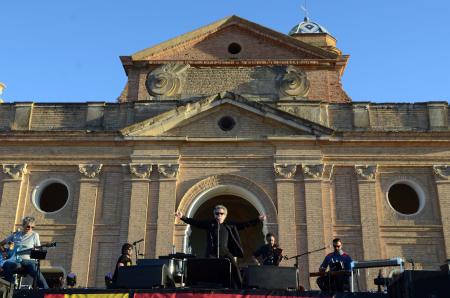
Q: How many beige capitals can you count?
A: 8